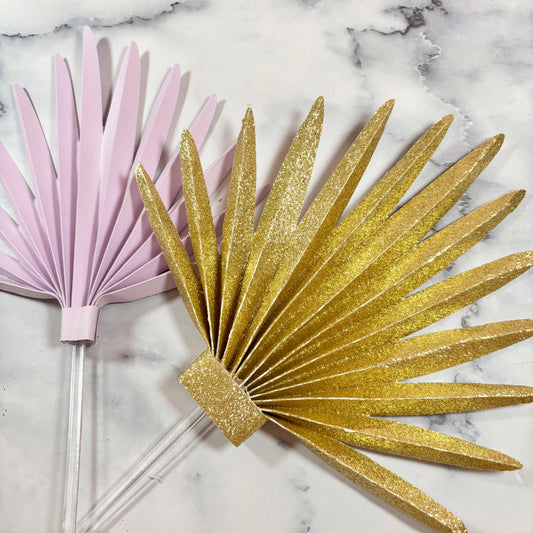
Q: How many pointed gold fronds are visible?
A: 13